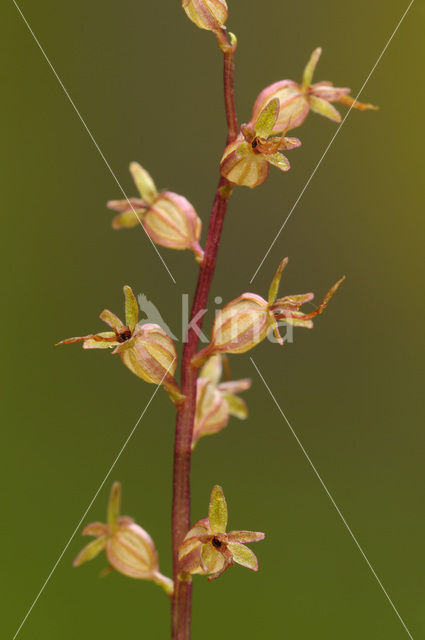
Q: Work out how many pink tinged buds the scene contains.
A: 9